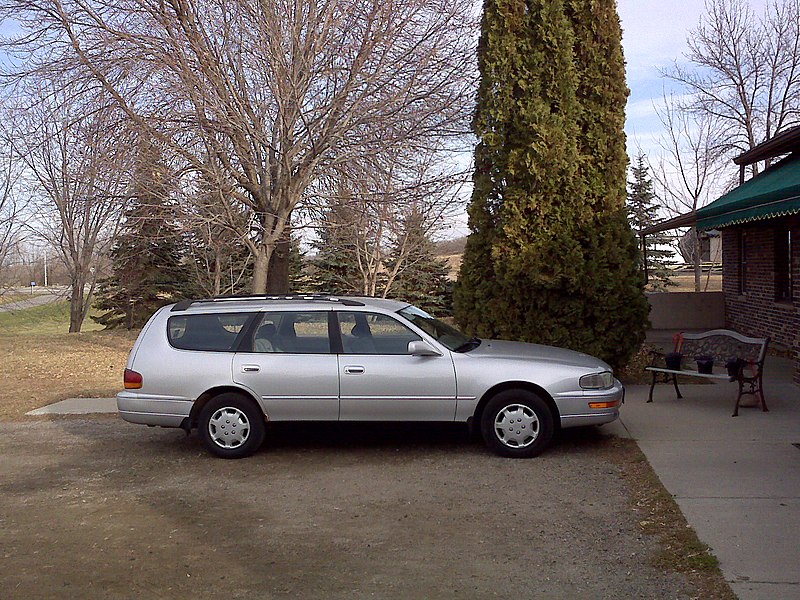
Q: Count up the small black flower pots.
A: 3